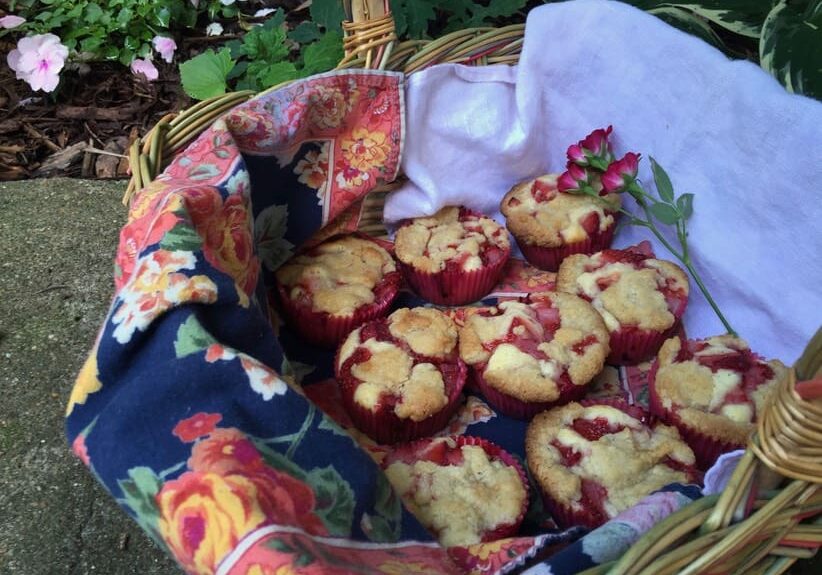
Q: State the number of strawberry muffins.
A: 9